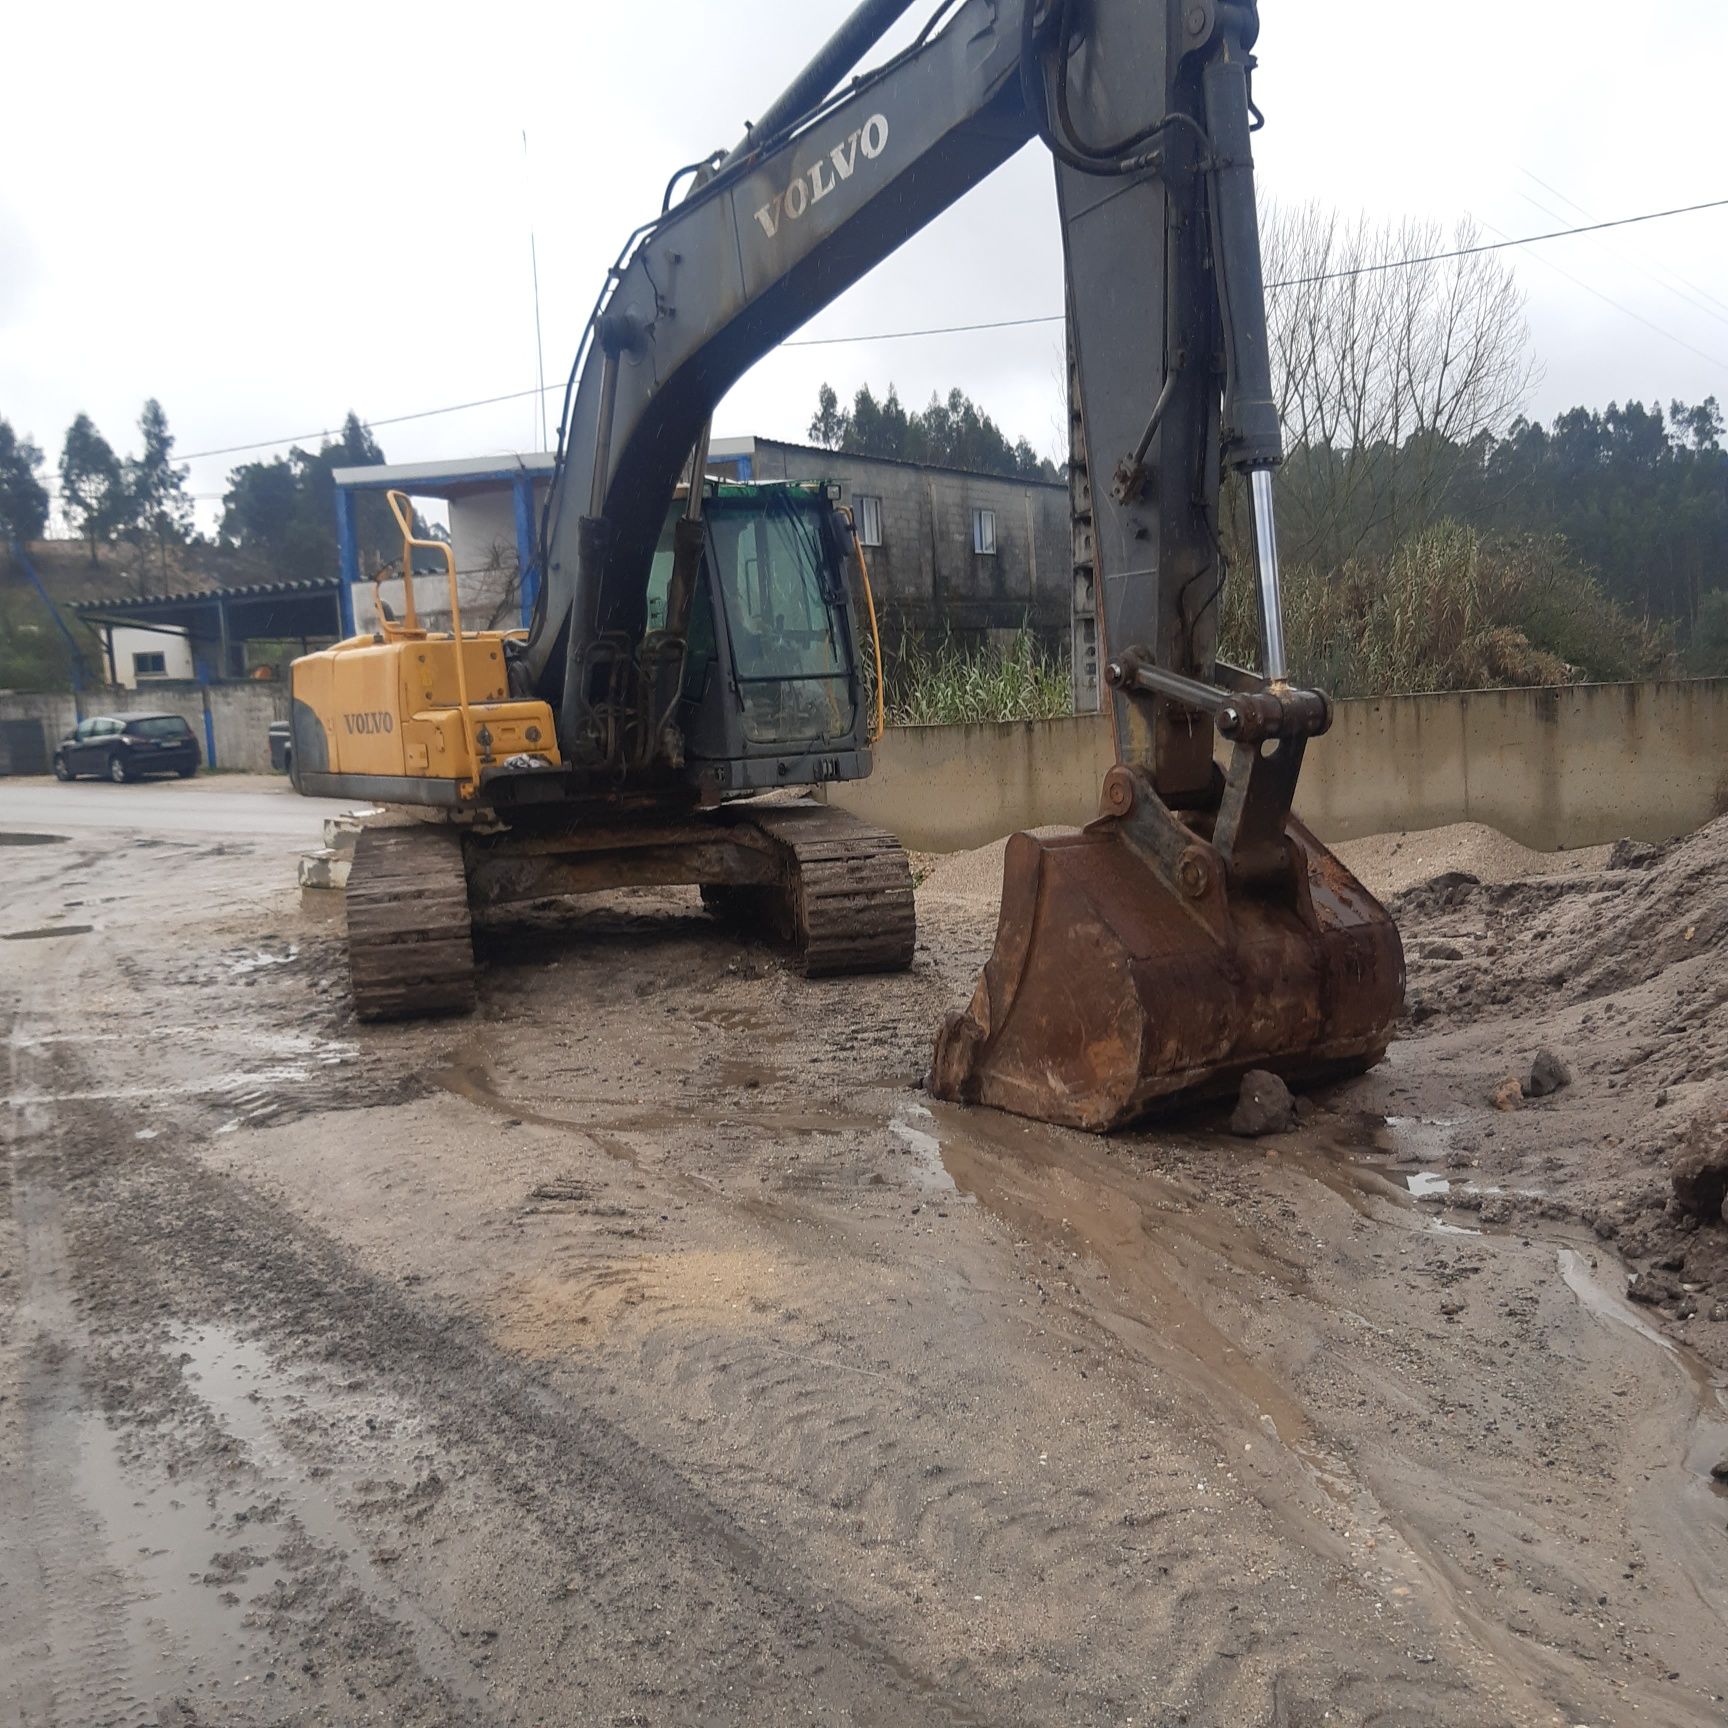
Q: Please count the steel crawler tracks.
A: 2